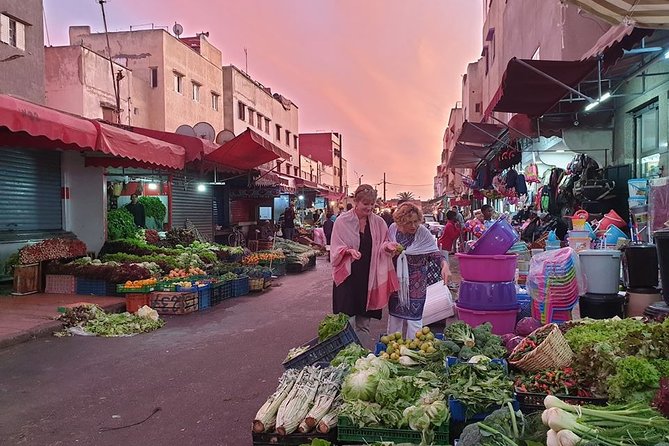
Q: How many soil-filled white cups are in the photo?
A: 0